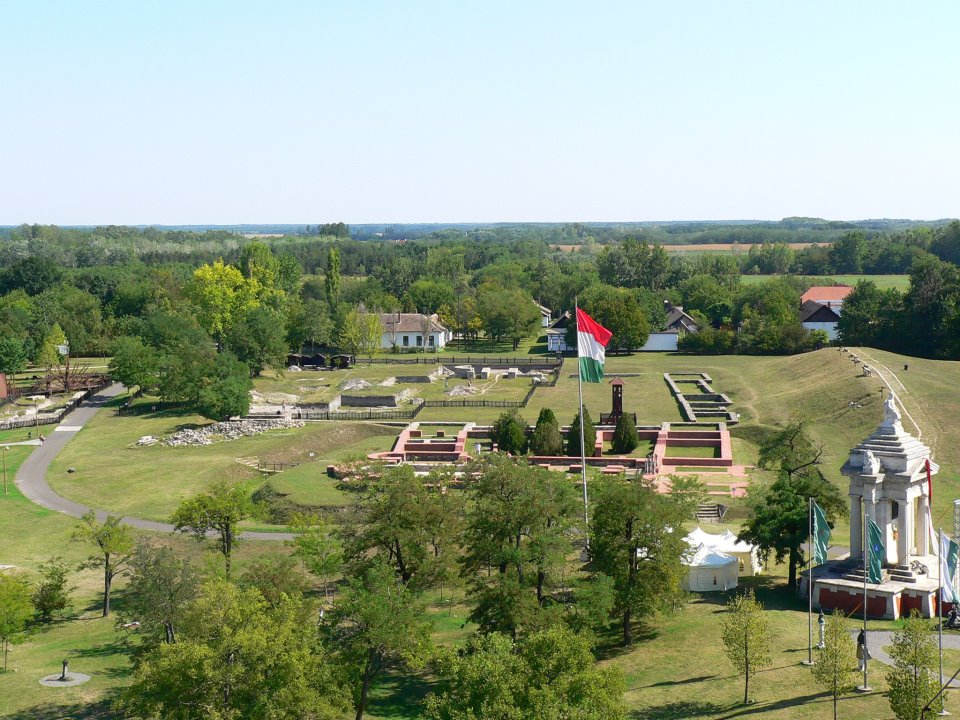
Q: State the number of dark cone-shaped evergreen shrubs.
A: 4